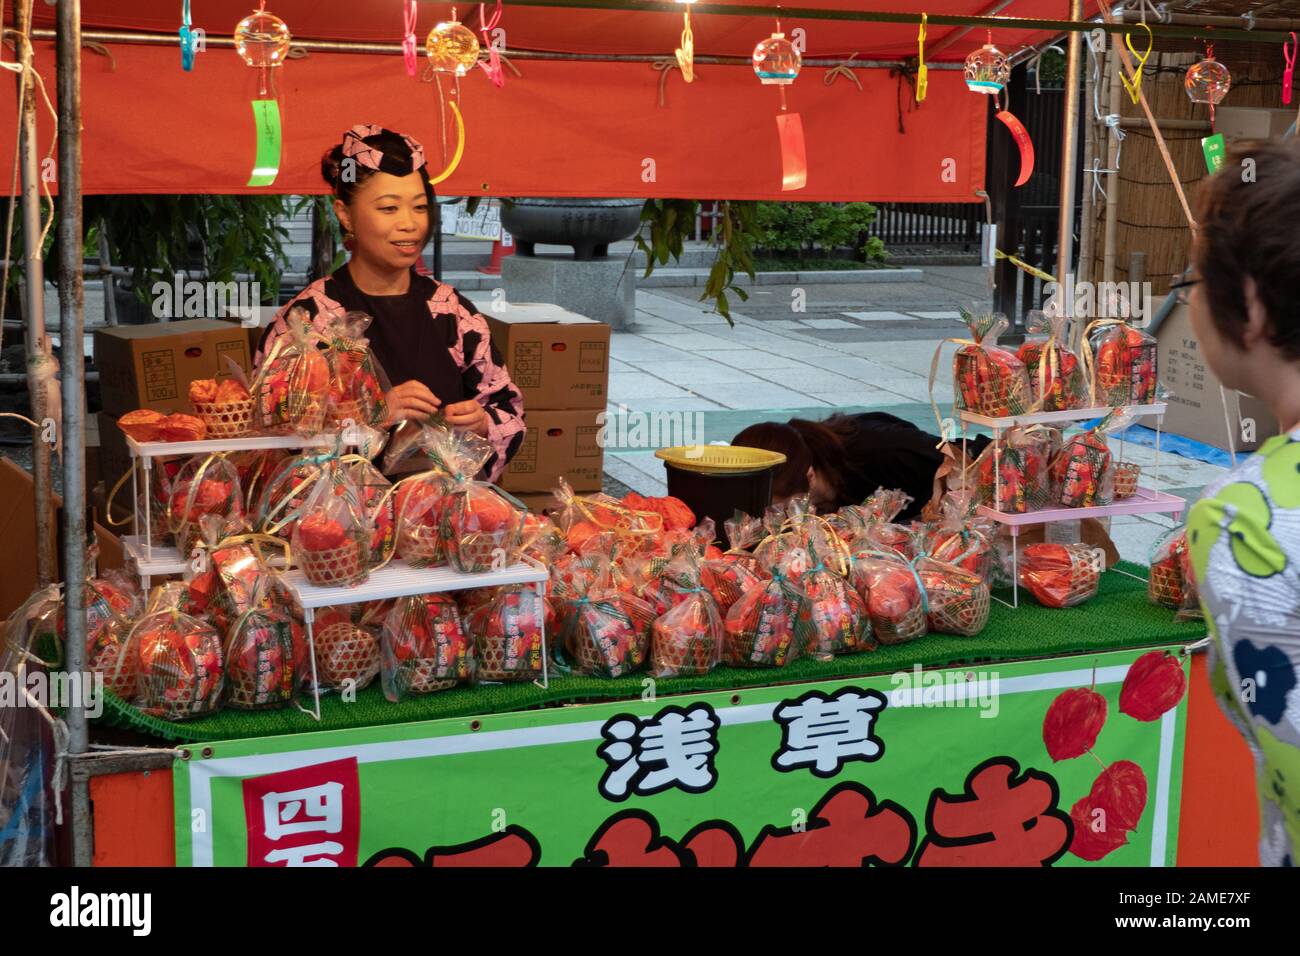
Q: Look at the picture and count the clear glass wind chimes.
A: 5